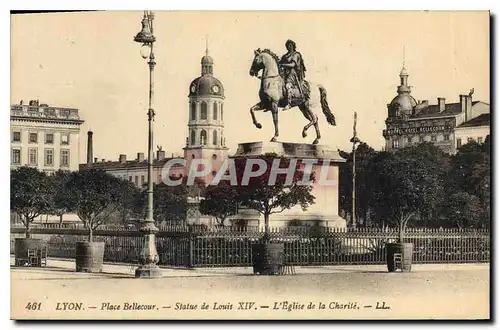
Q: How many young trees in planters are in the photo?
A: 4